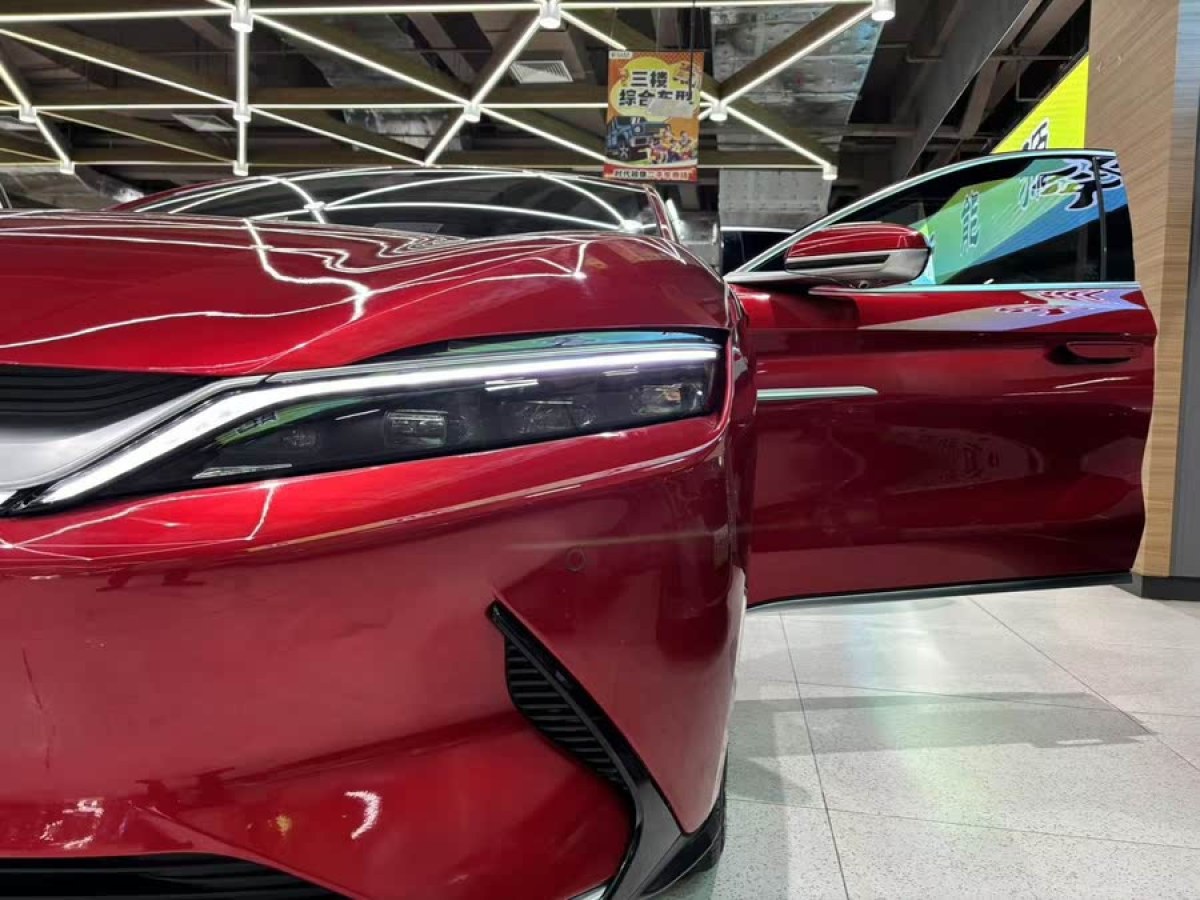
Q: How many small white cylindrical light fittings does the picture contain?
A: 10